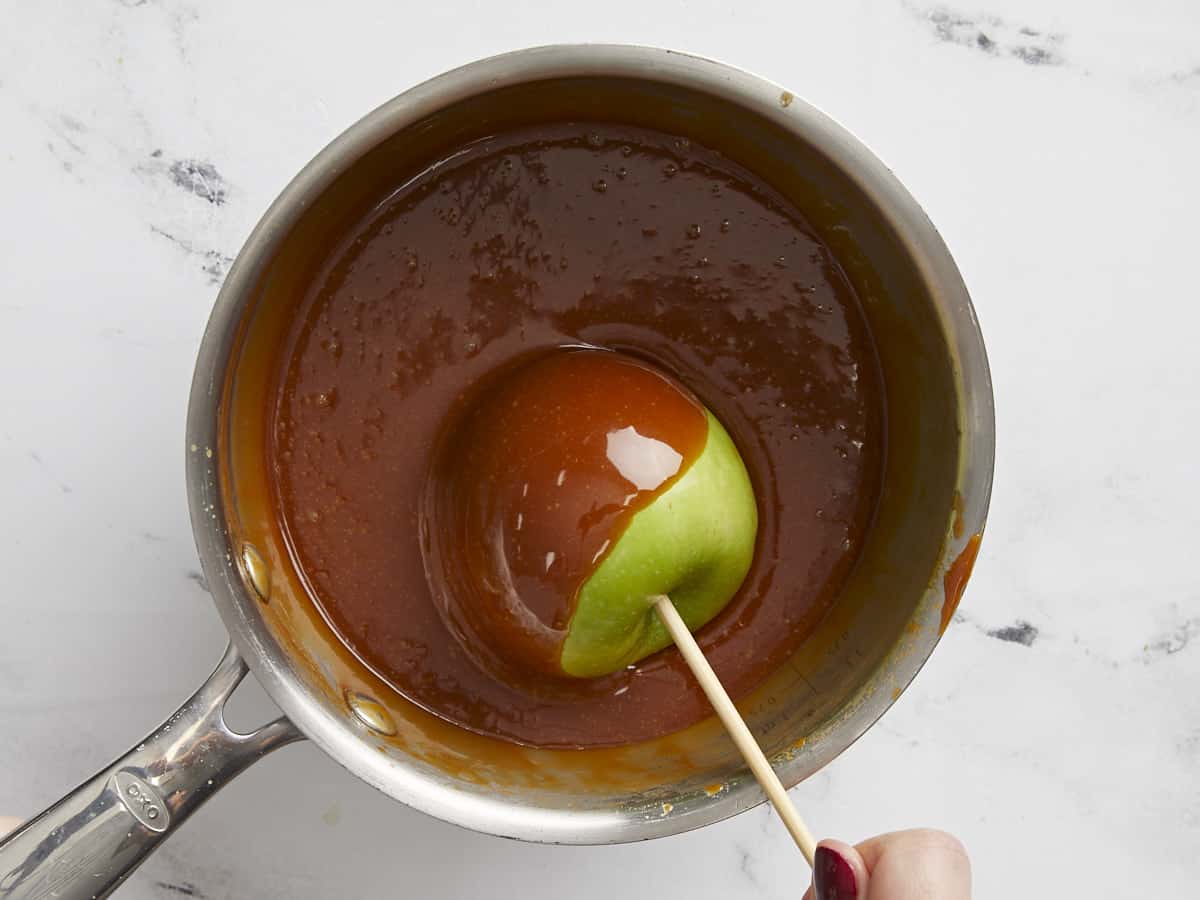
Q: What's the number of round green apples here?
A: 1